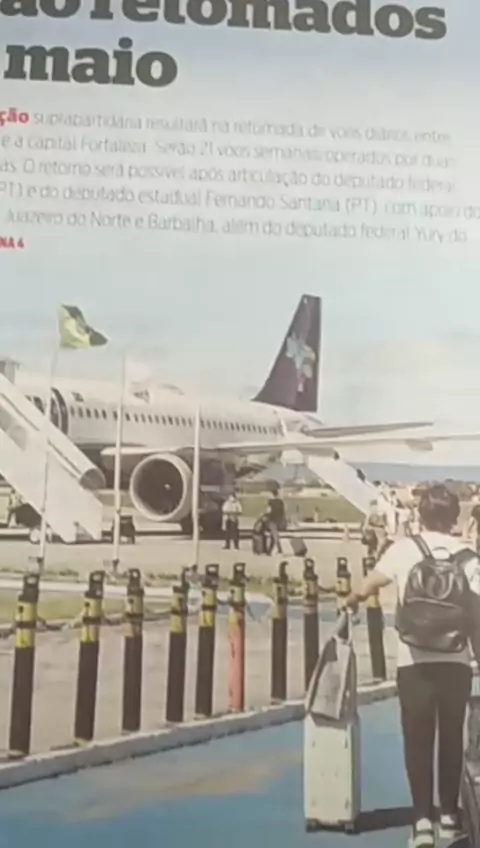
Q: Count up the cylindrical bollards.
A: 10